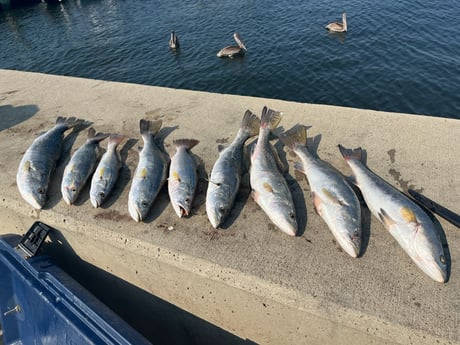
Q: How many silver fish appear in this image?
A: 9